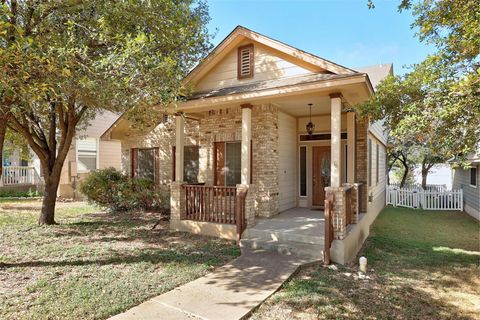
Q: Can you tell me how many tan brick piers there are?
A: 4